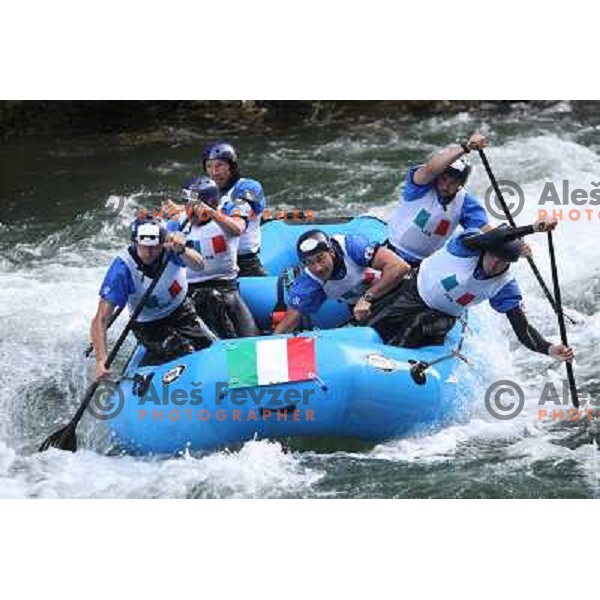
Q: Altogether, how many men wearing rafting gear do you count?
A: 6